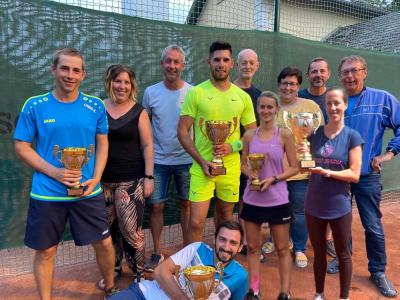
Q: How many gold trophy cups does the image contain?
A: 5